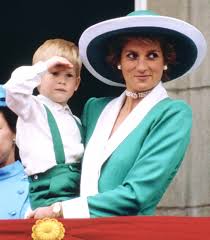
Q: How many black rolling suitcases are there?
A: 0